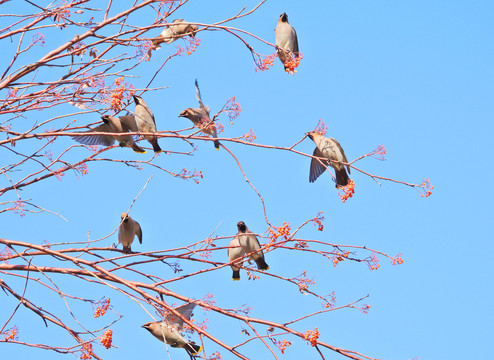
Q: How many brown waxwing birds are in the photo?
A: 10